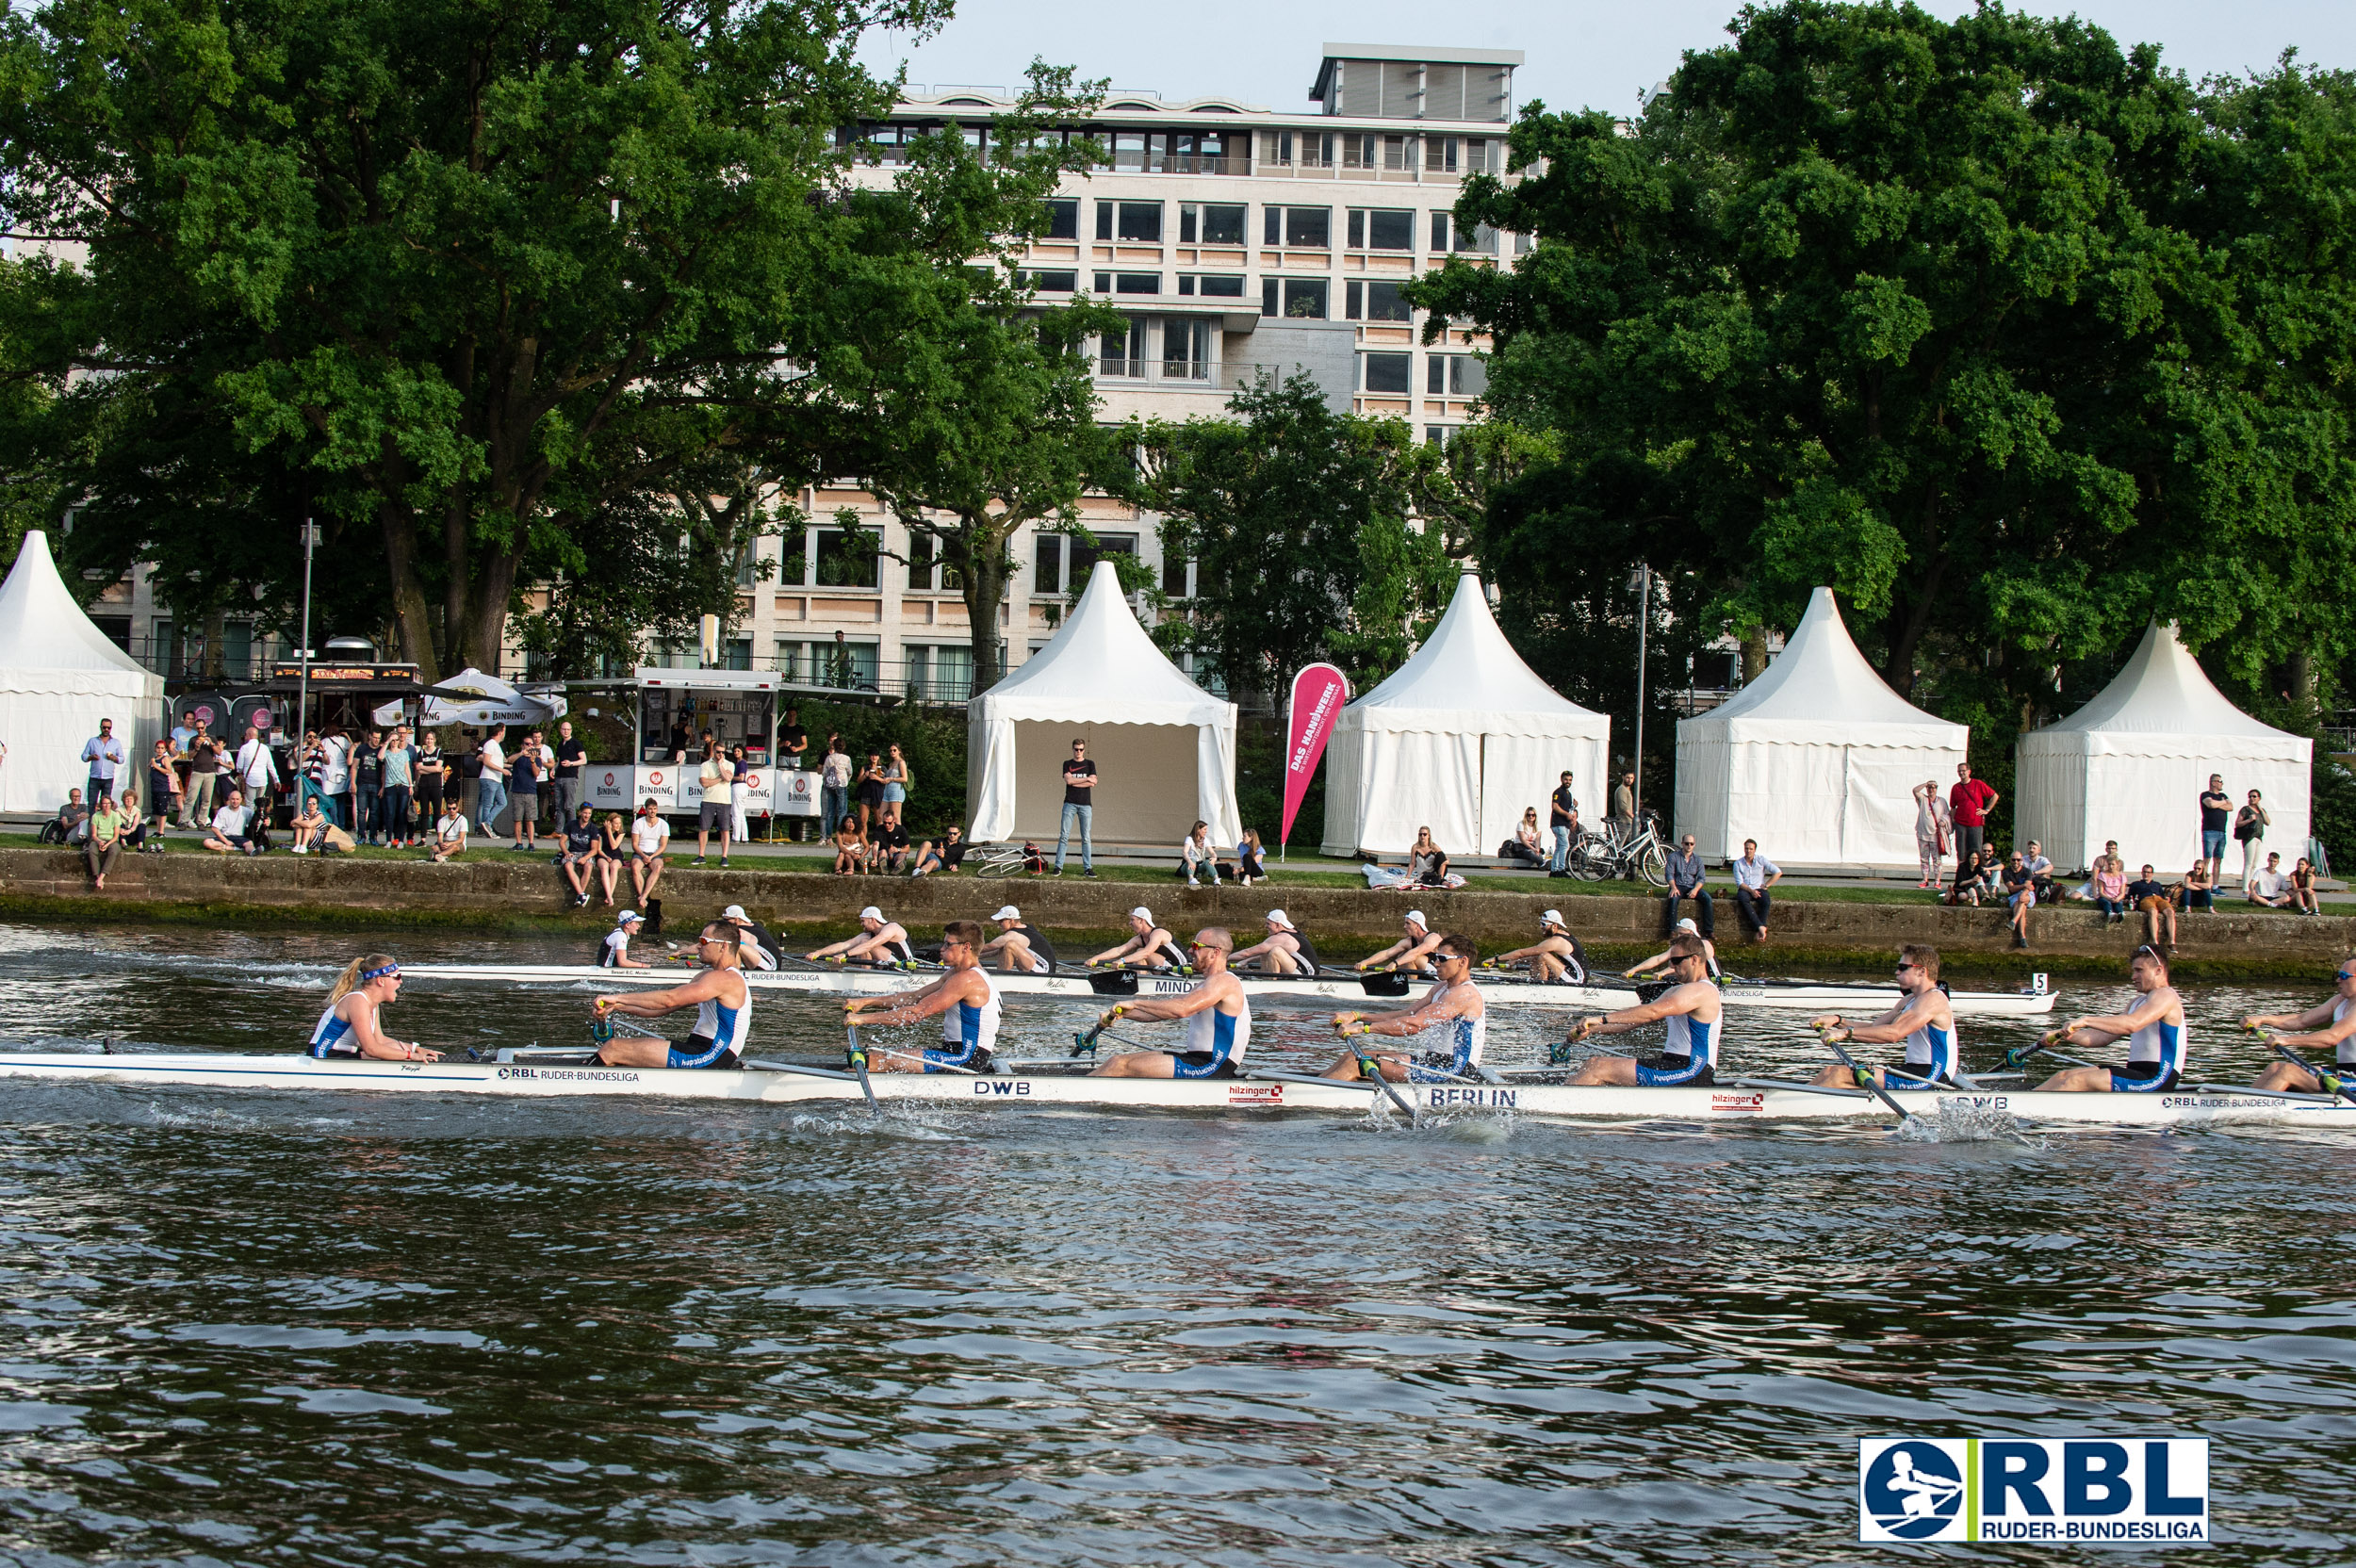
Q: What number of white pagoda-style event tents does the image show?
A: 5